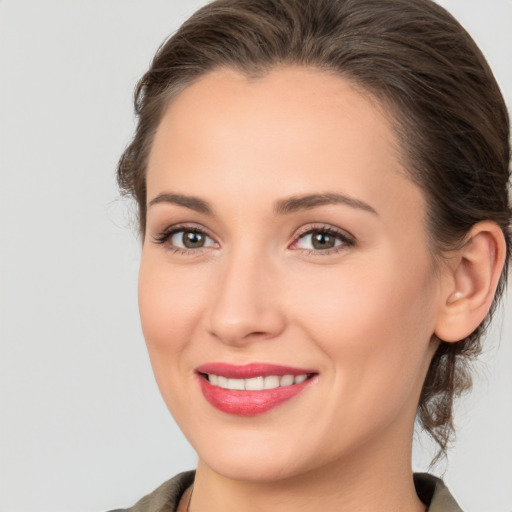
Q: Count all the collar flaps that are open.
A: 2